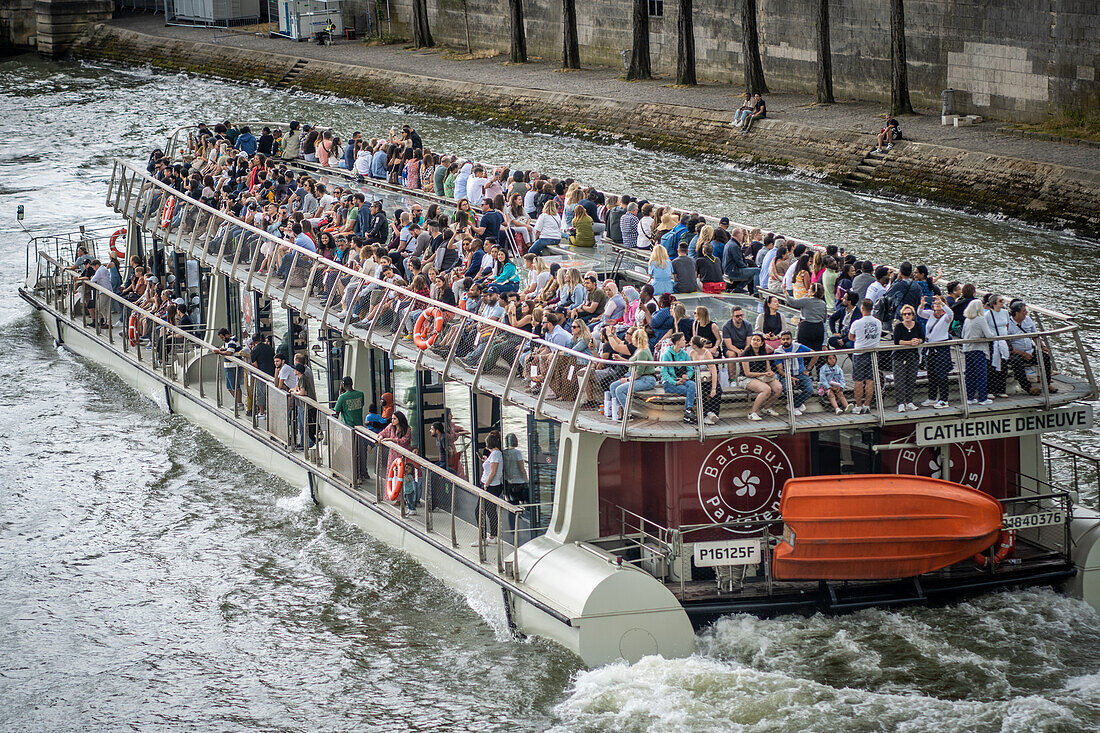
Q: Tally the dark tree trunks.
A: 8